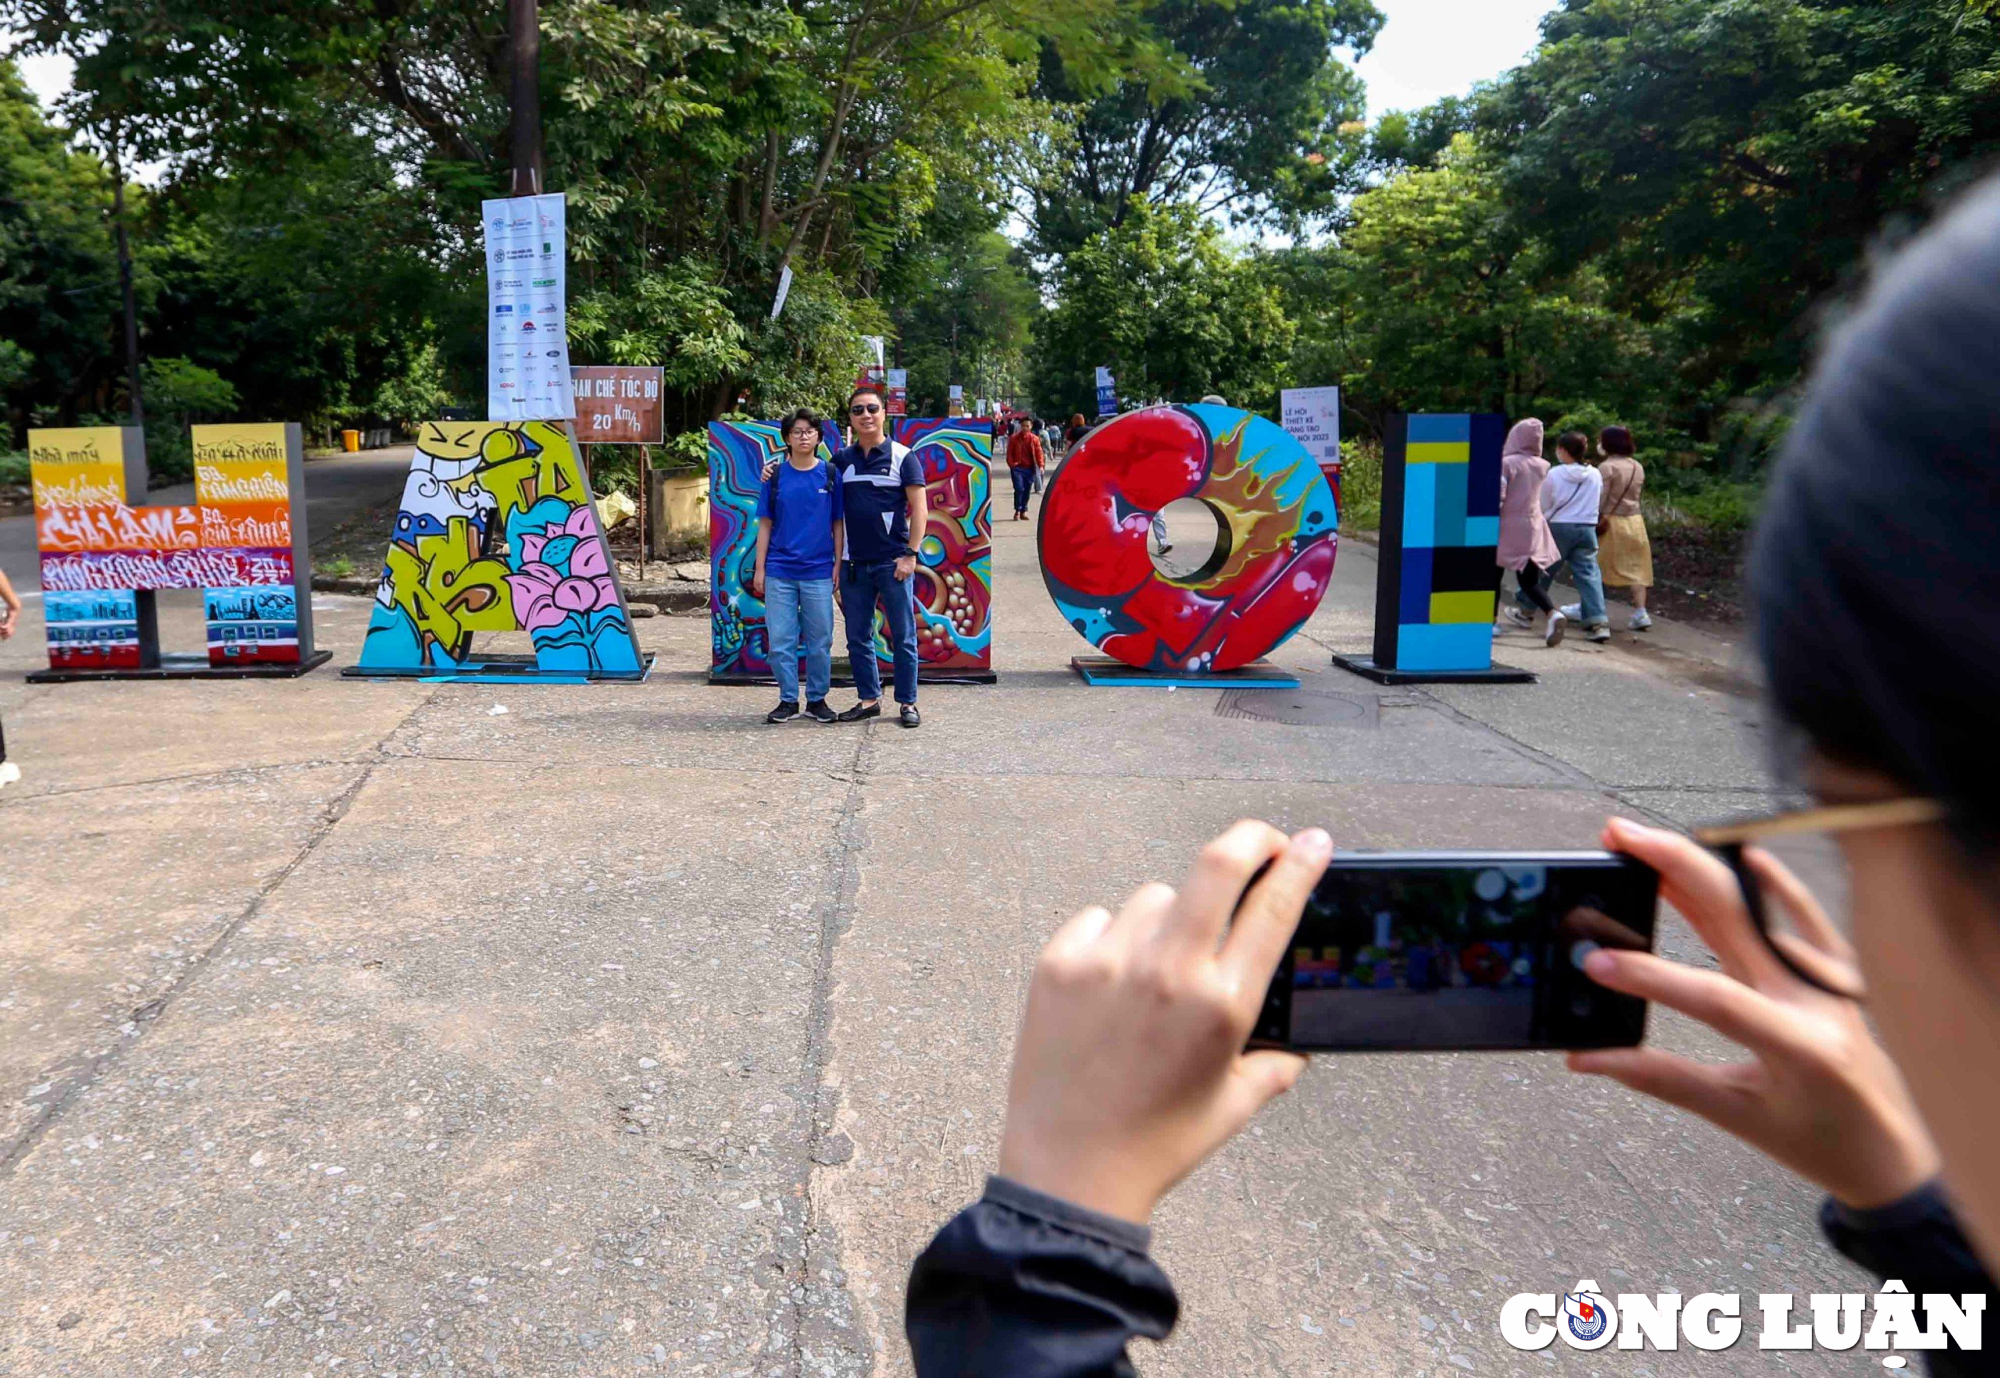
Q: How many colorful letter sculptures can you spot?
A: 5